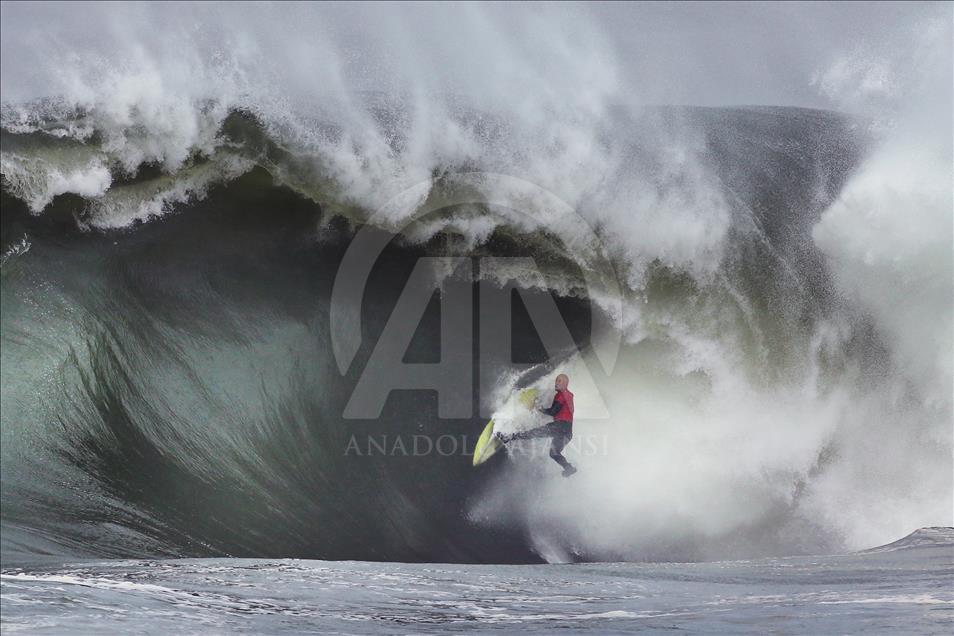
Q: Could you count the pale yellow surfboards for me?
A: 1